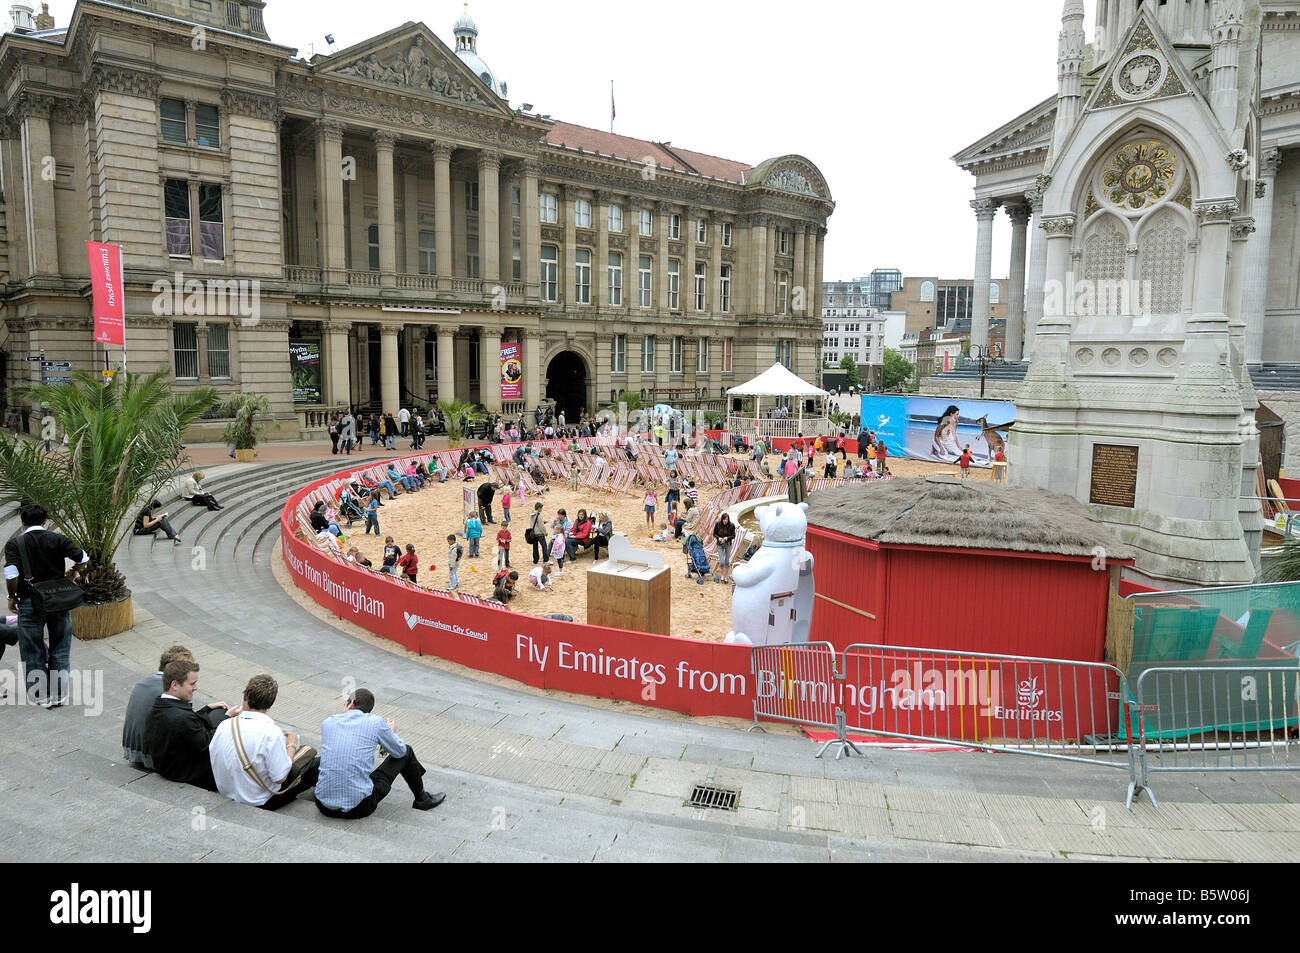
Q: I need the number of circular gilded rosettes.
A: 1